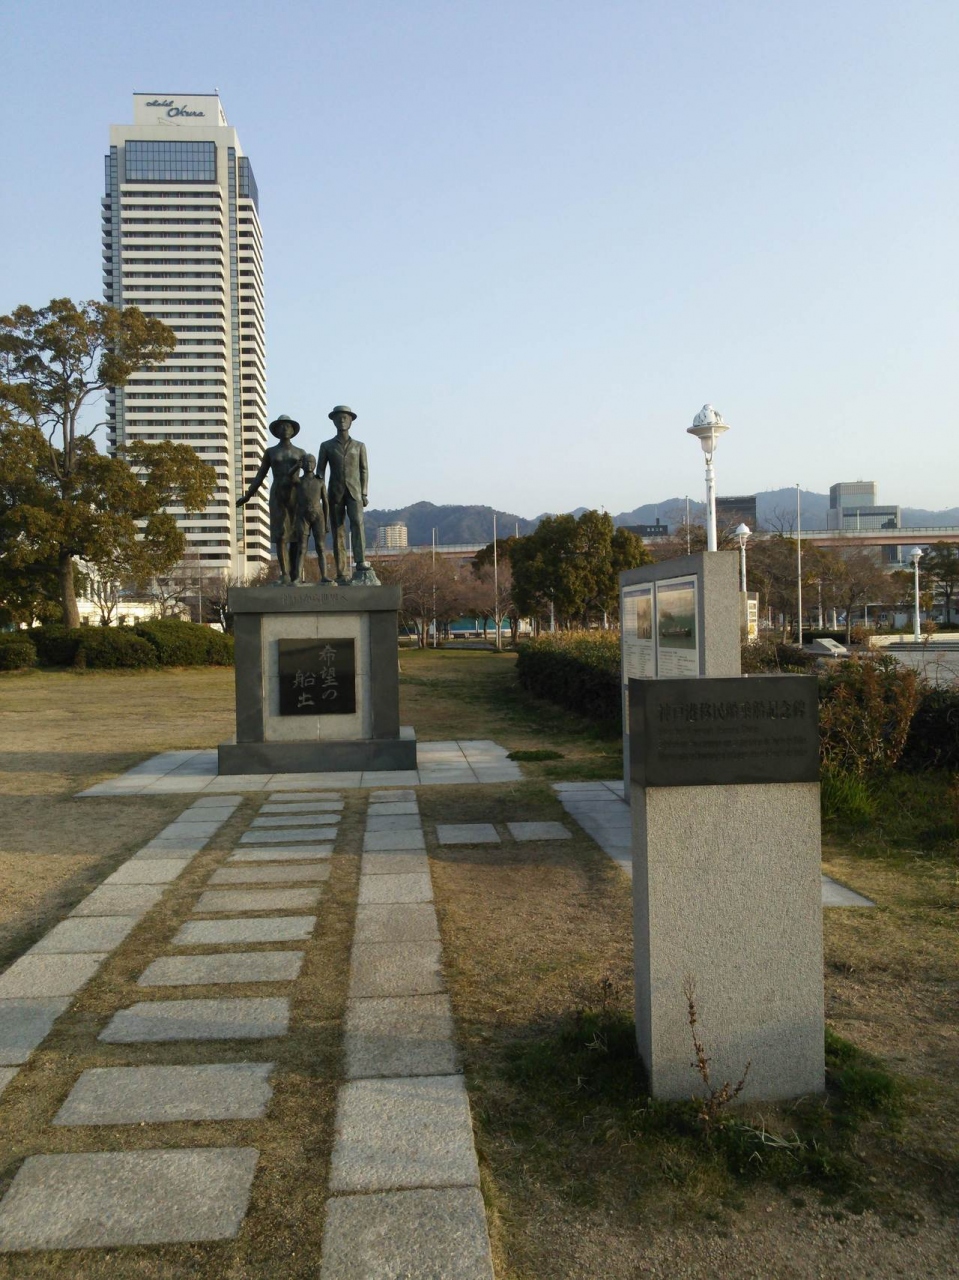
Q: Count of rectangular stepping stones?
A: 12